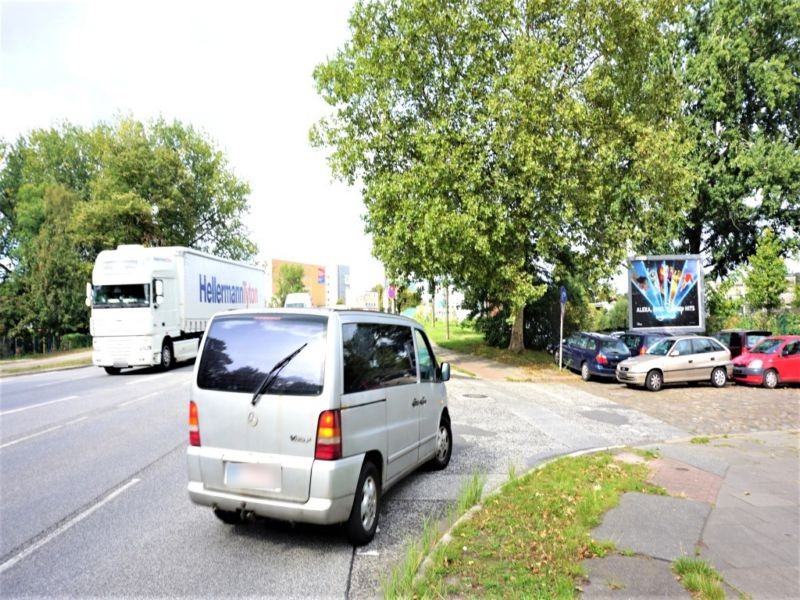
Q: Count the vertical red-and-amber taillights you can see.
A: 2